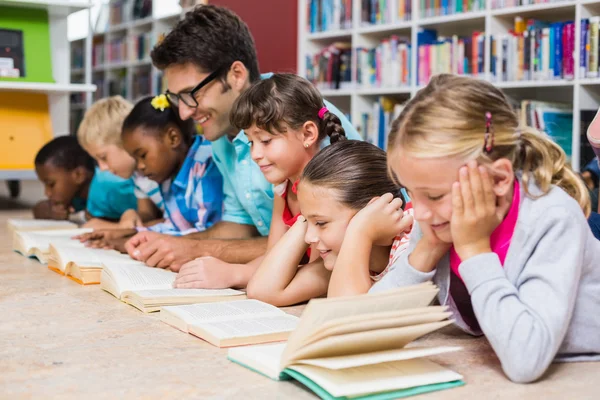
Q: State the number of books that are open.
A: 6